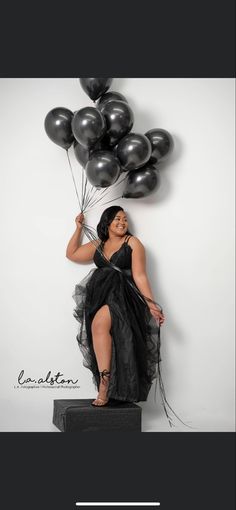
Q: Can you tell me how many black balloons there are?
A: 10